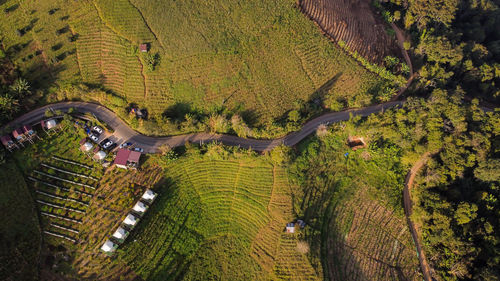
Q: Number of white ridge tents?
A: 5